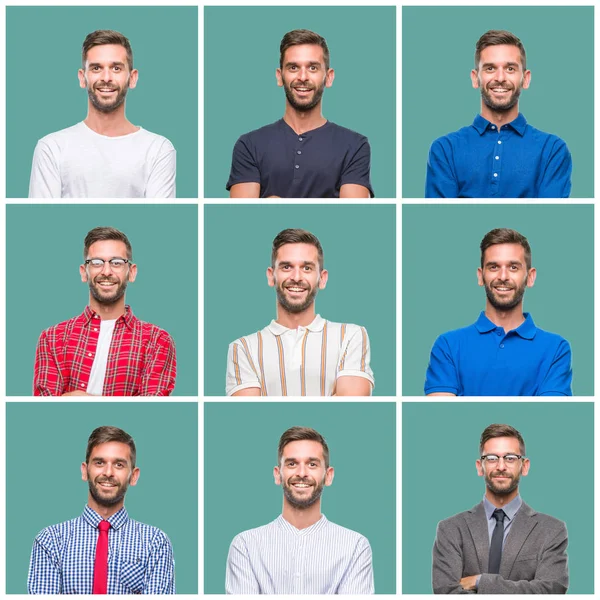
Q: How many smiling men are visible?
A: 9